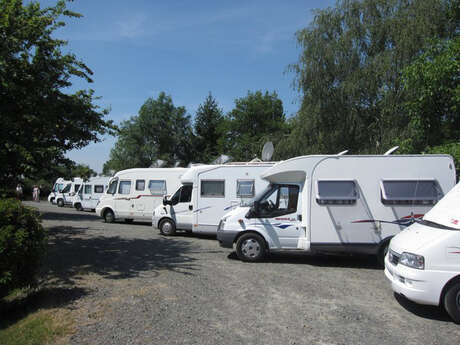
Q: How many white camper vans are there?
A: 7